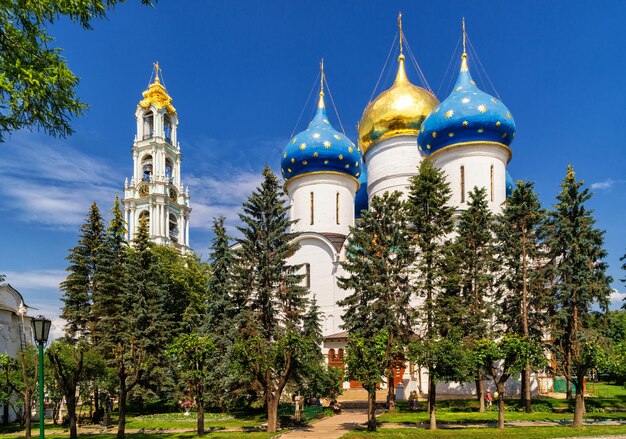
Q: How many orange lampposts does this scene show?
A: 0